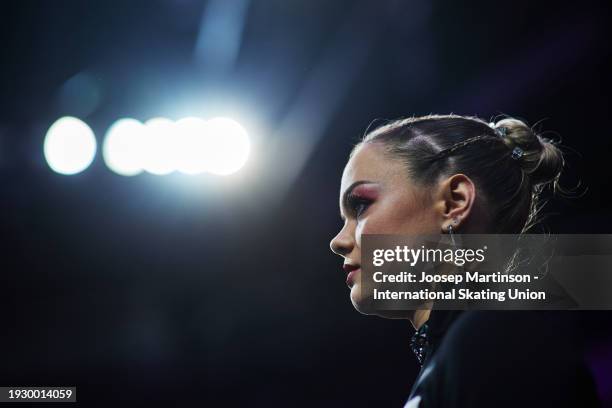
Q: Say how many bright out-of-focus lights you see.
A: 5